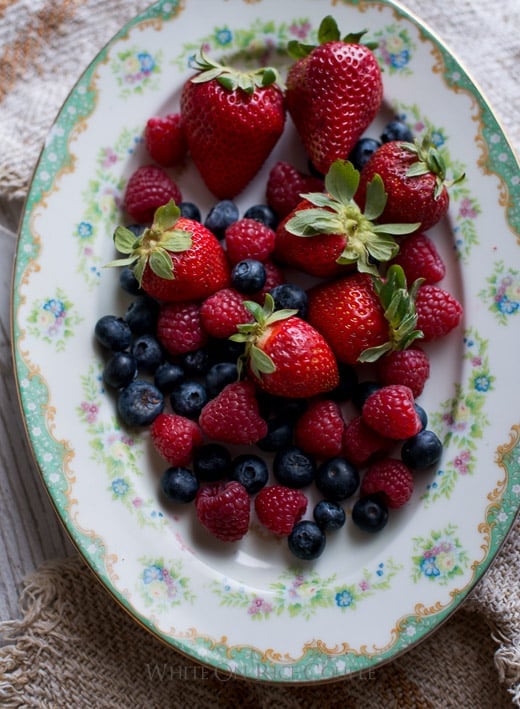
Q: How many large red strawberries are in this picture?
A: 7